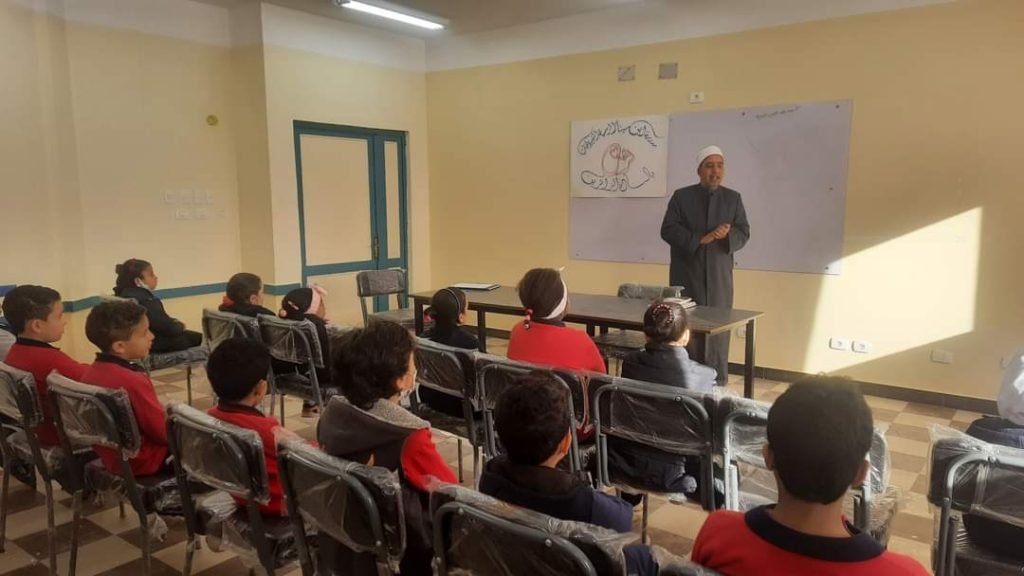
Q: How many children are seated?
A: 13